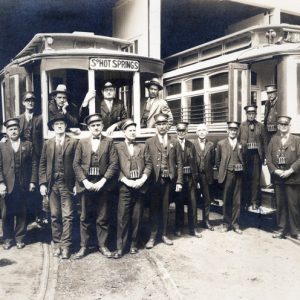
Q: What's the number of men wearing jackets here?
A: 15